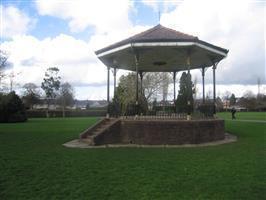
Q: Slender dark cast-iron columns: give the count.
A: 8